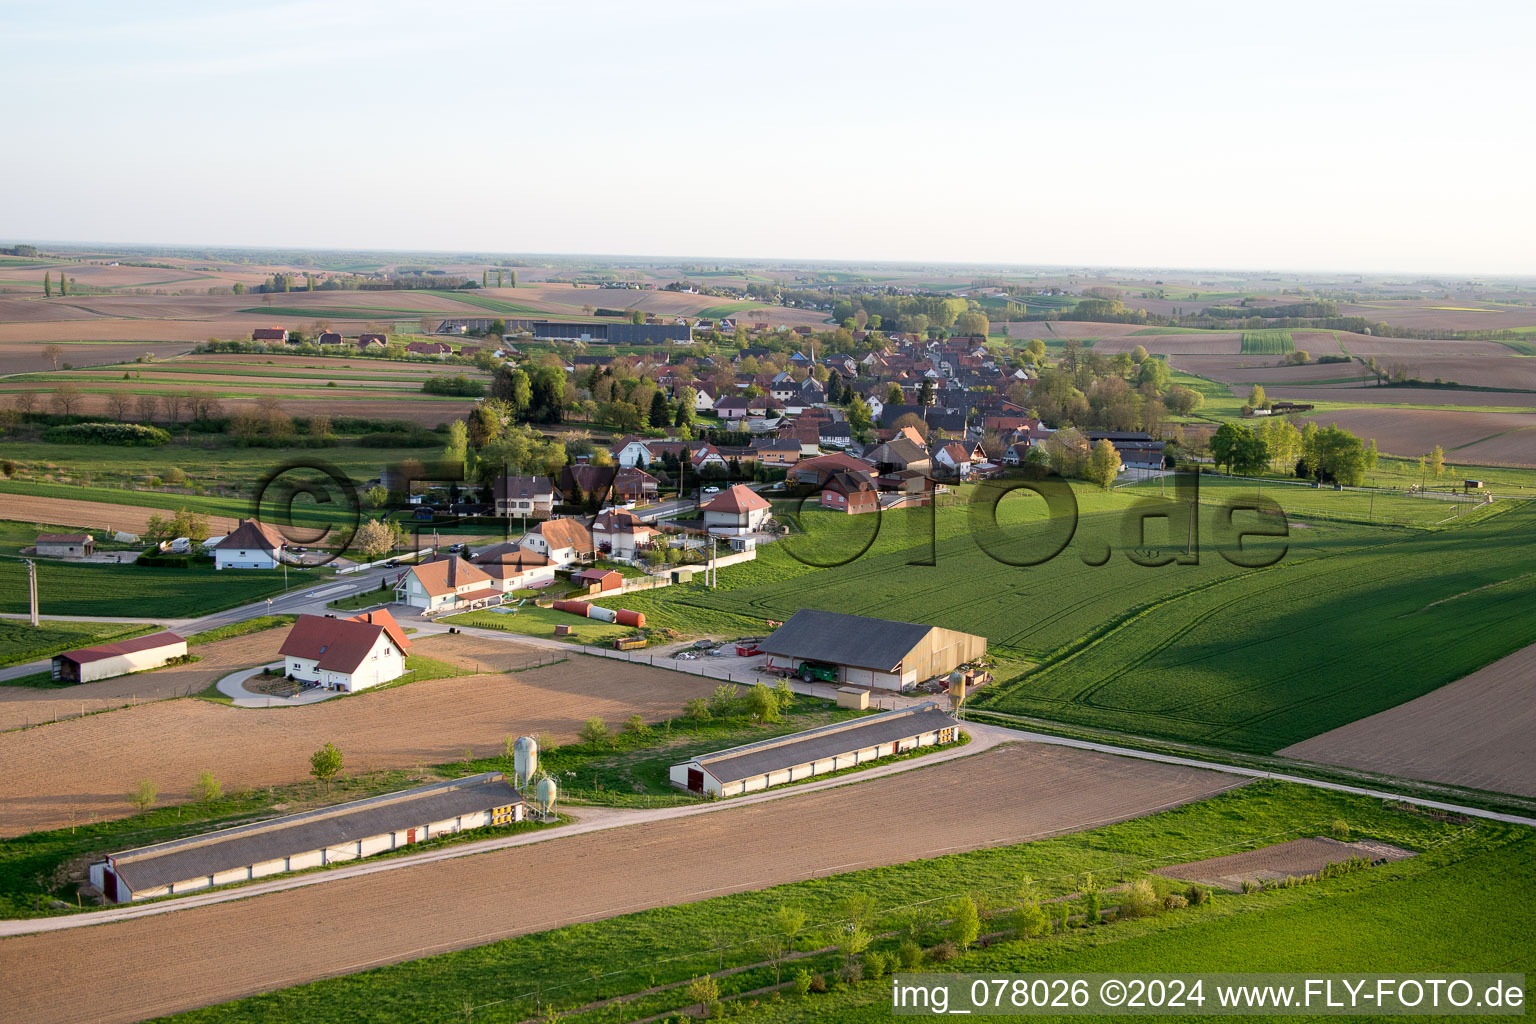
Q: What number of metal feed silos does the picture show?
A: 3